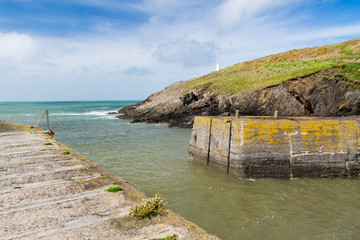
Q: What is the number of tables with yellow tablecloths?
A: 0